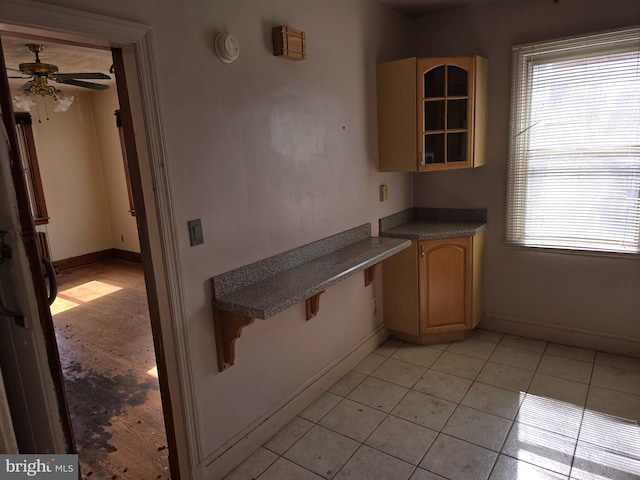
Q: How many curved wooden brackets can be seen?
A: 3